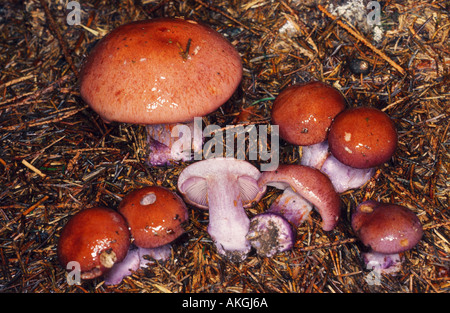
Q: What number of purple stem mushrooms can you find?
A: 8